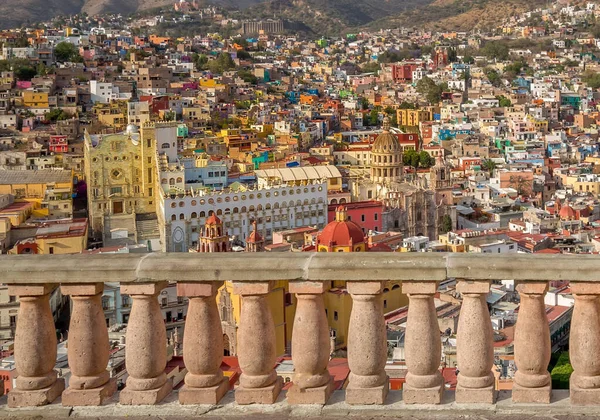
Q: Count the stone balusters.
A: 11